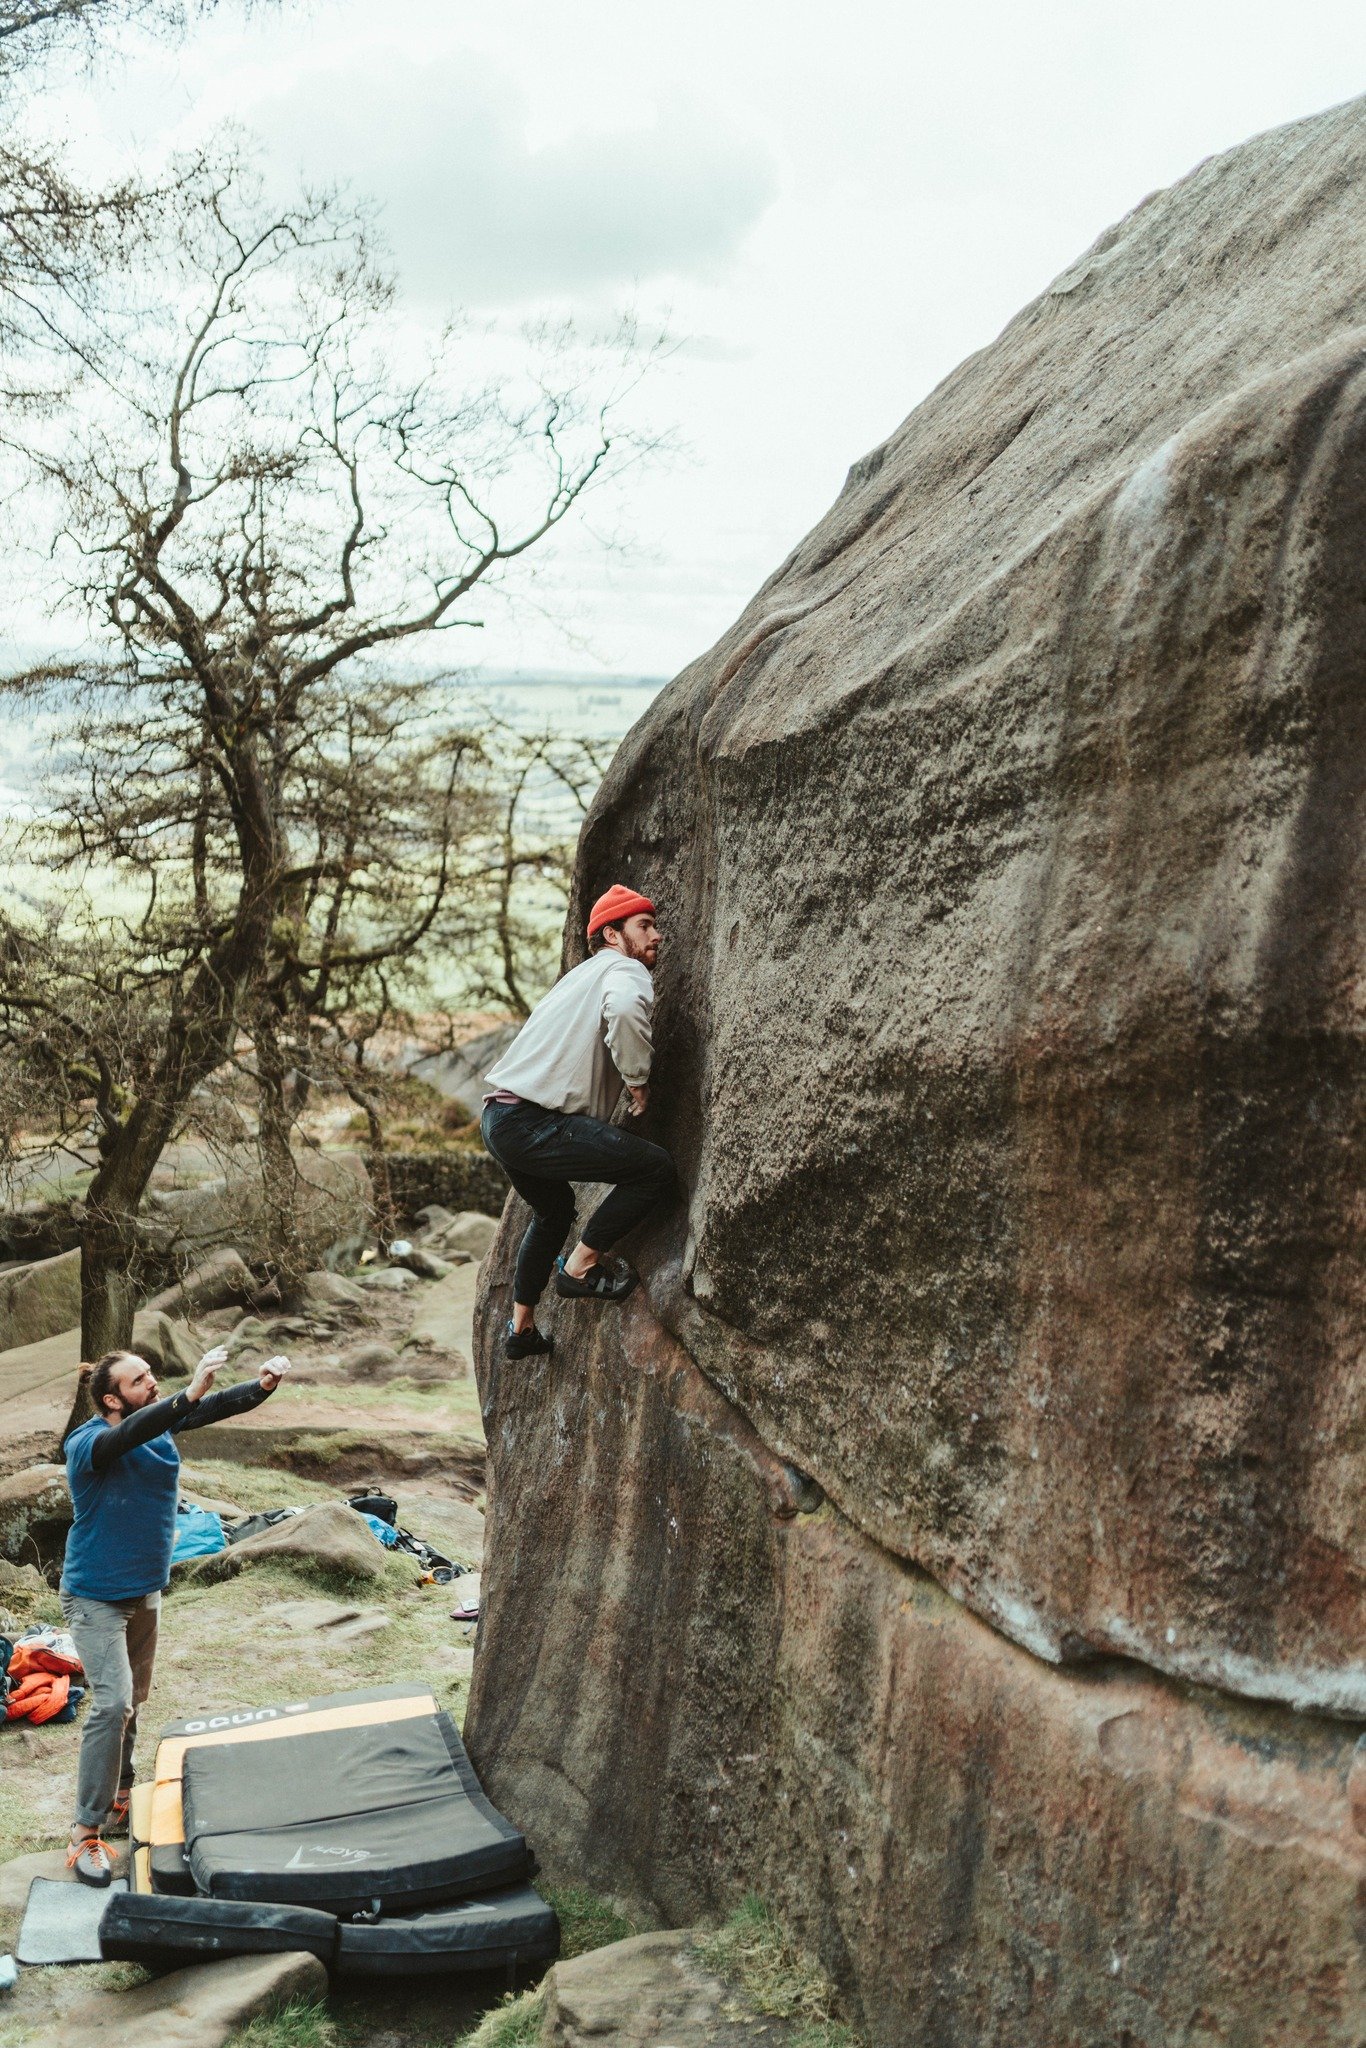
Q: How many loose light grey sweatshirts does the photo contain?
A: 1